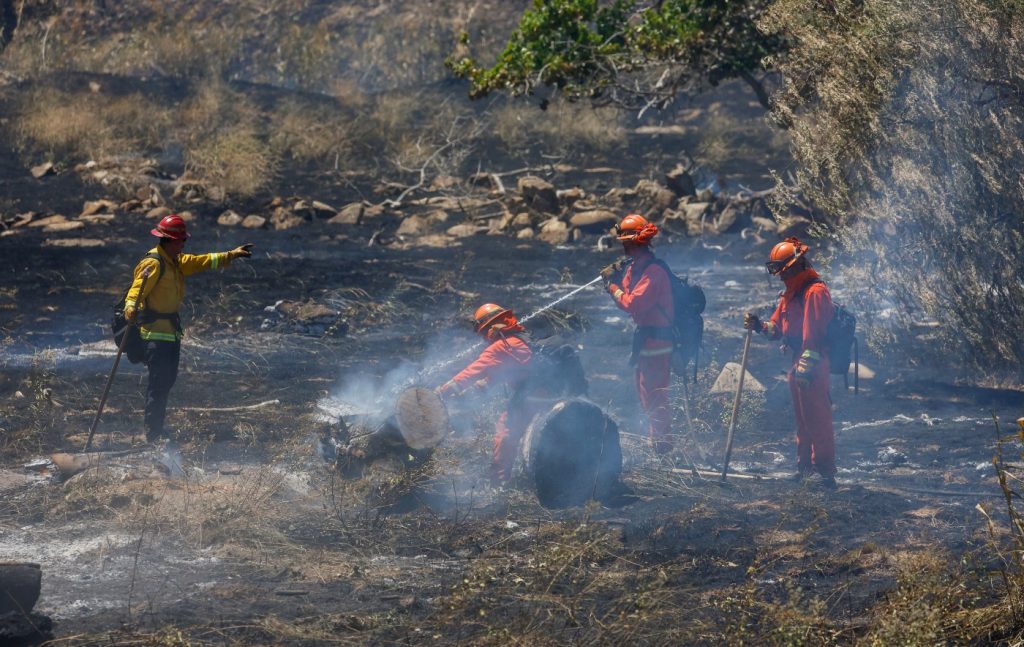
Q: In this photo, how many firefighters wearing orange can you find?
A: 3